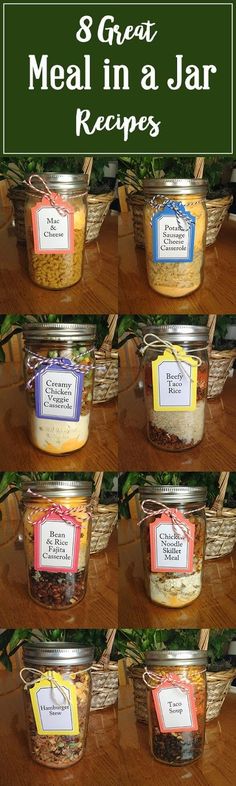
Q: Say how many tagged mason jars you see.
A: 8